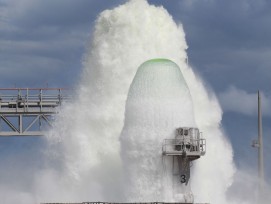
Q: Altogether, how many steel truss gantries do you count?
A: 1